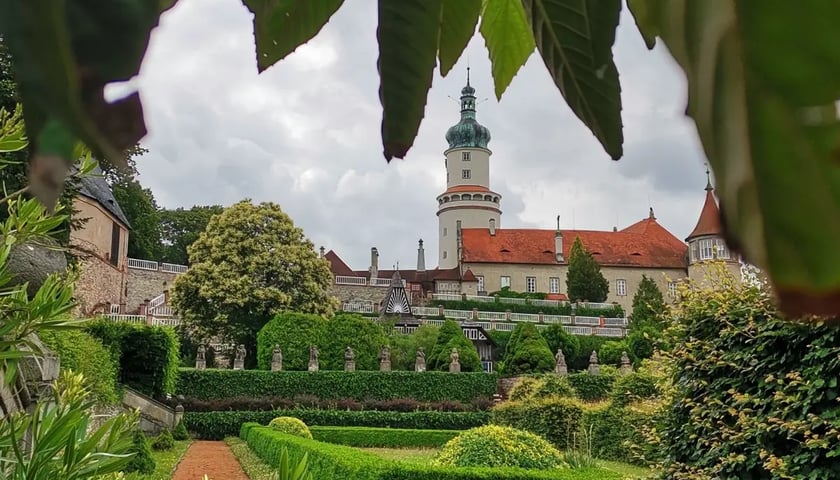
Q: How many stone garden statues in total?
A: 11